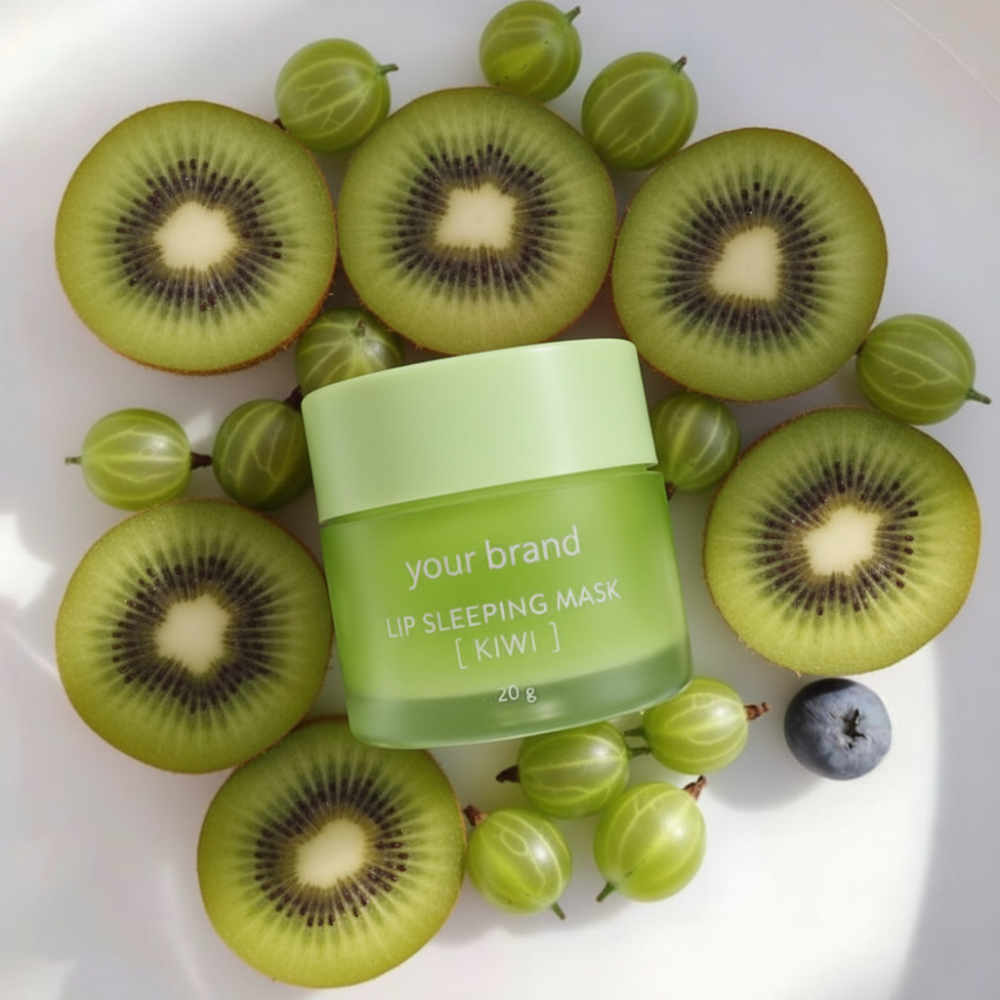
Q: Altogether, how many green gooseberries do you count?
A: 12